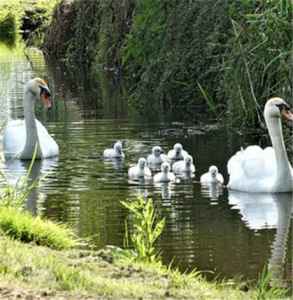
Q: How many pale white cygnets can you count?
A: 7